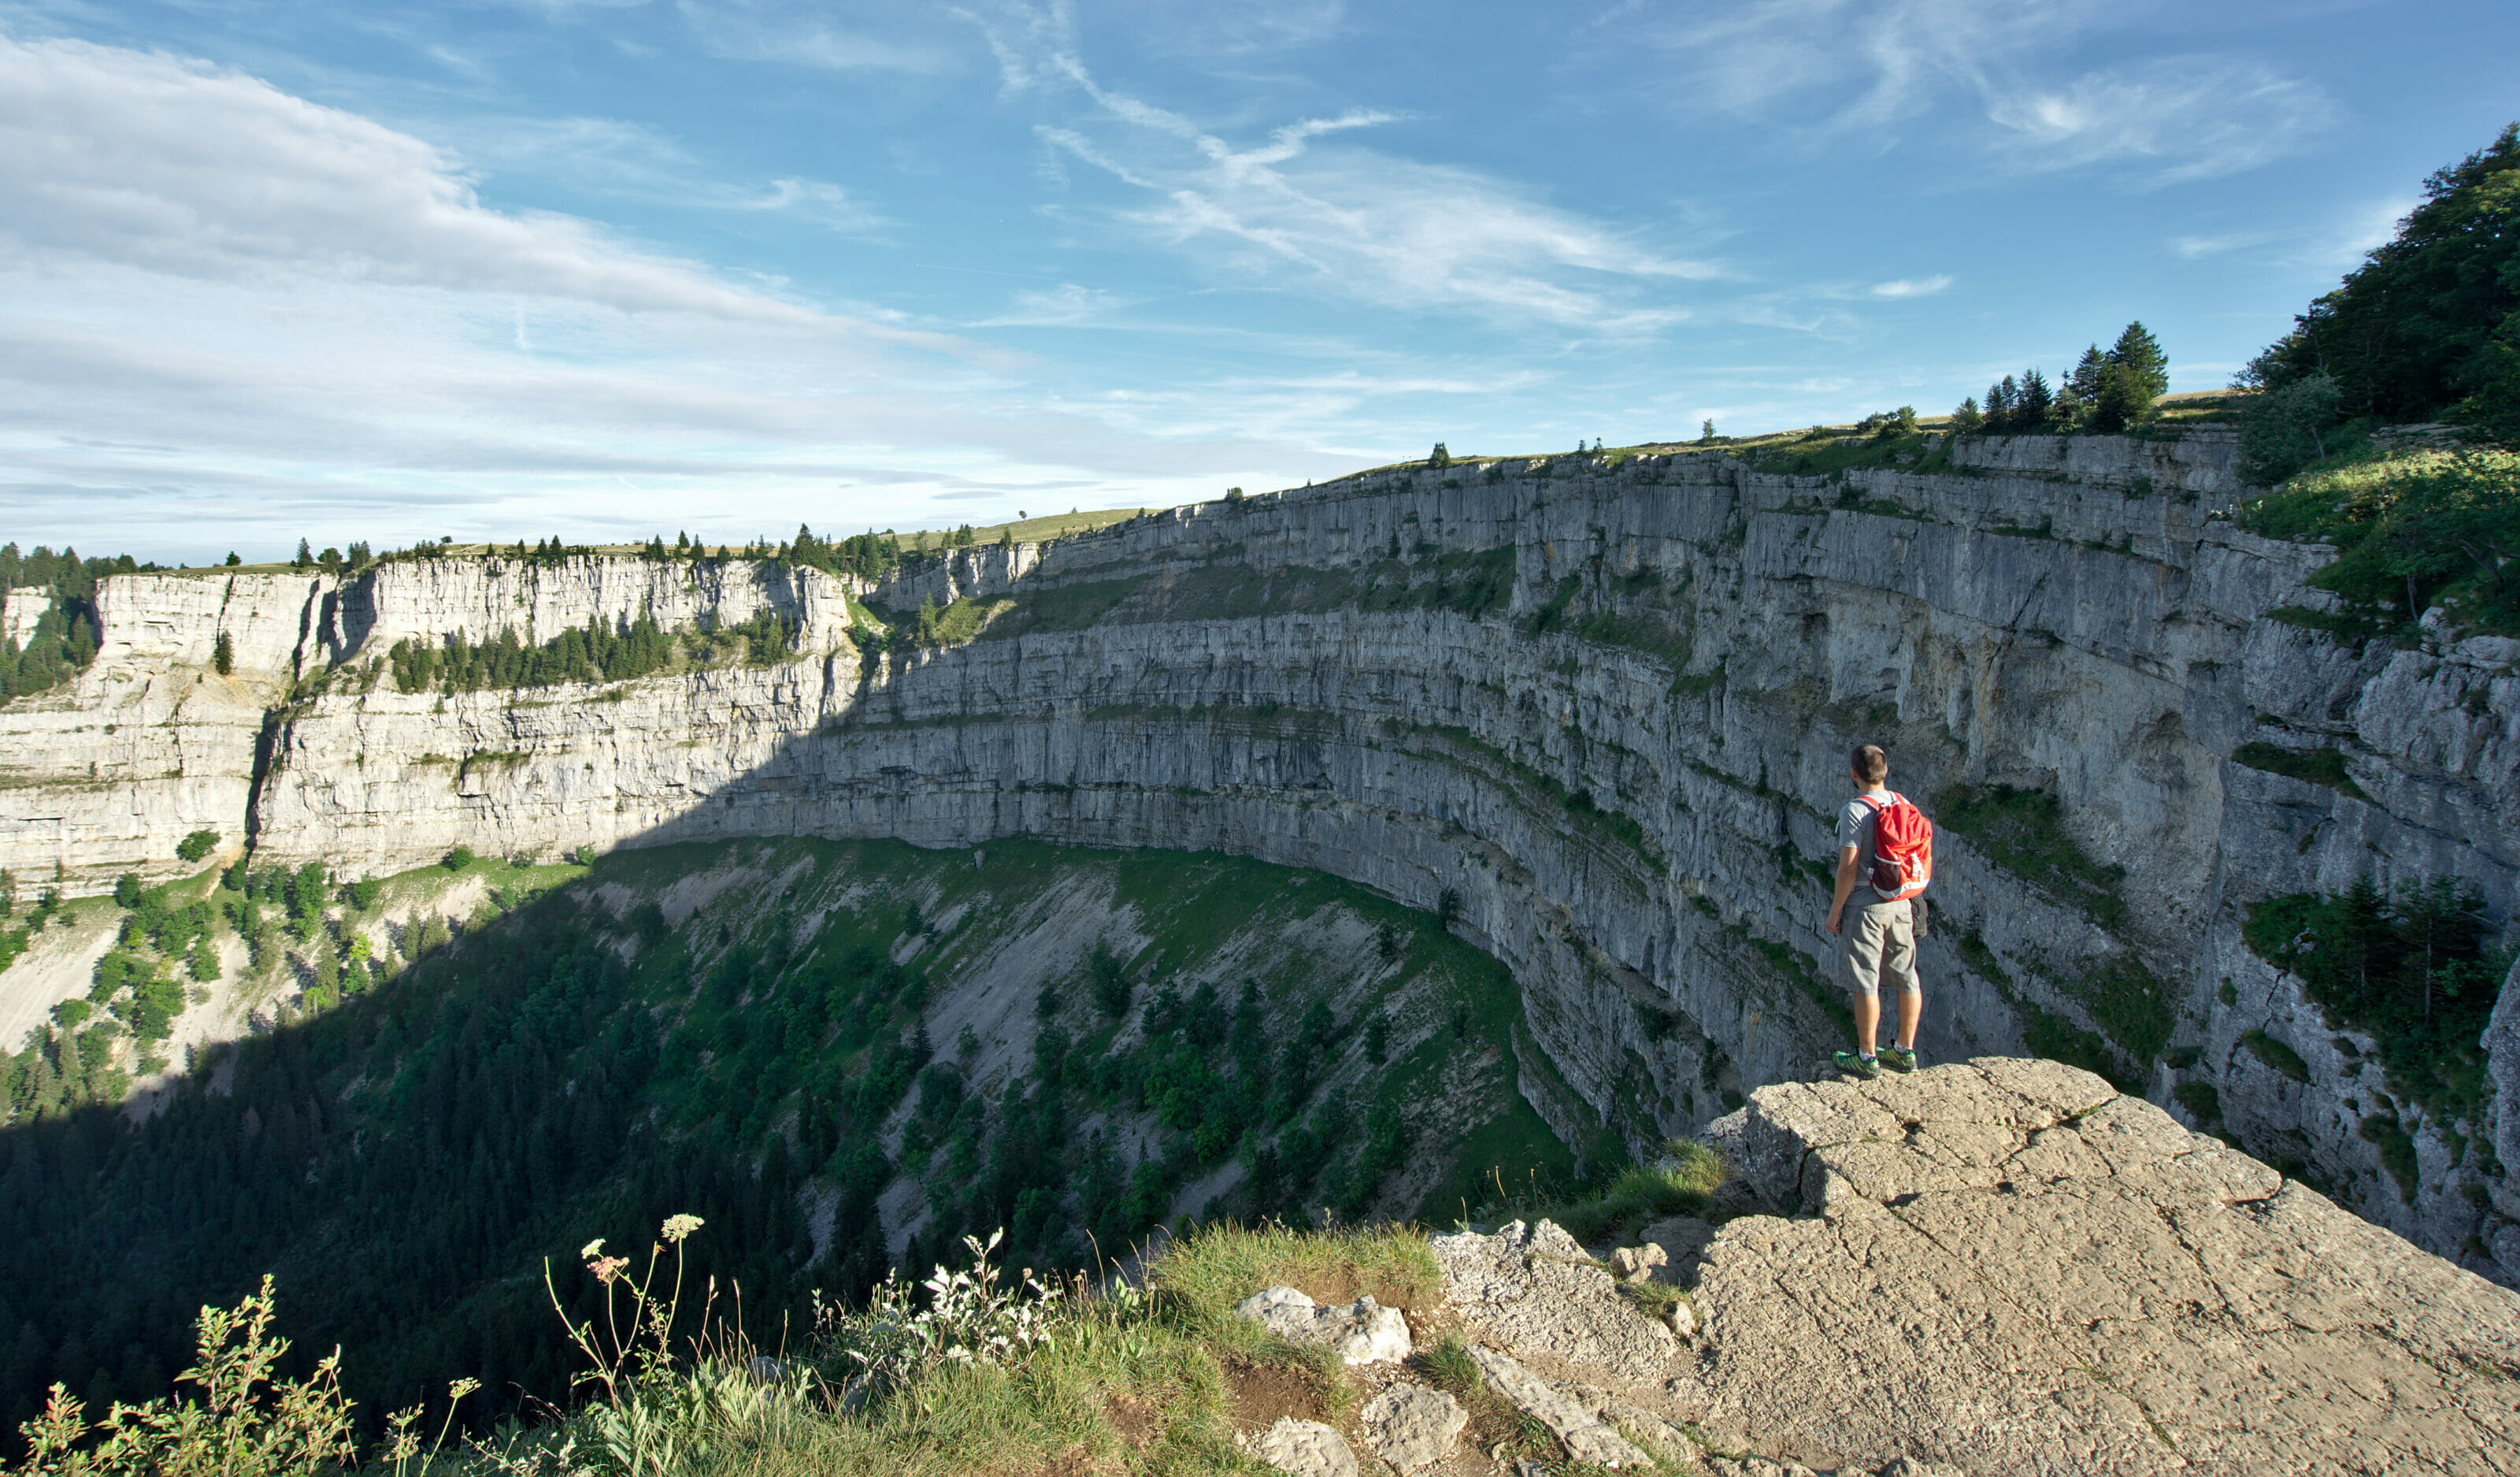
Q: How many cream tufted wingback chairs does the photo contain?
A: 0